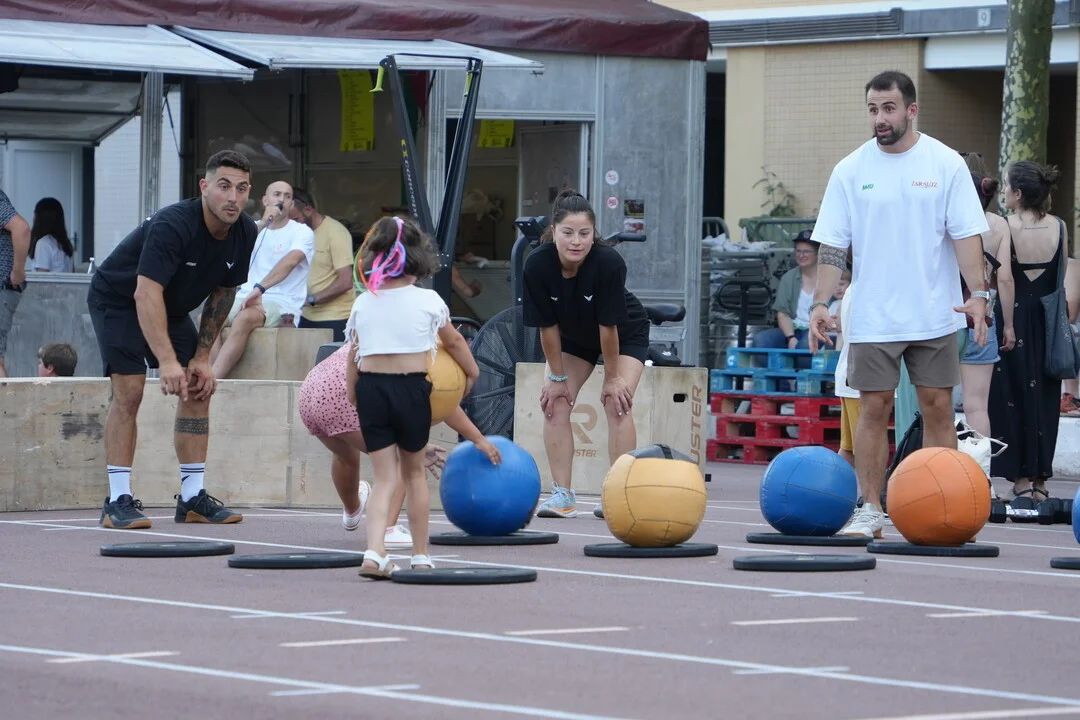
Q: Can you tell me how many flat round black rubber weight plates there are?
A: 9